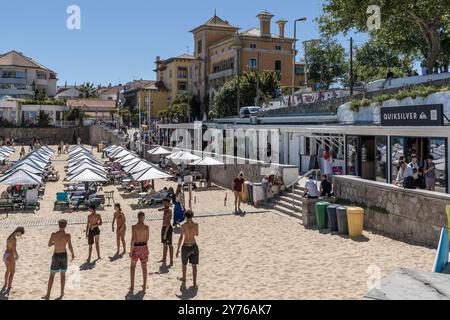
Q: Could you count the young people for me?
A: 7